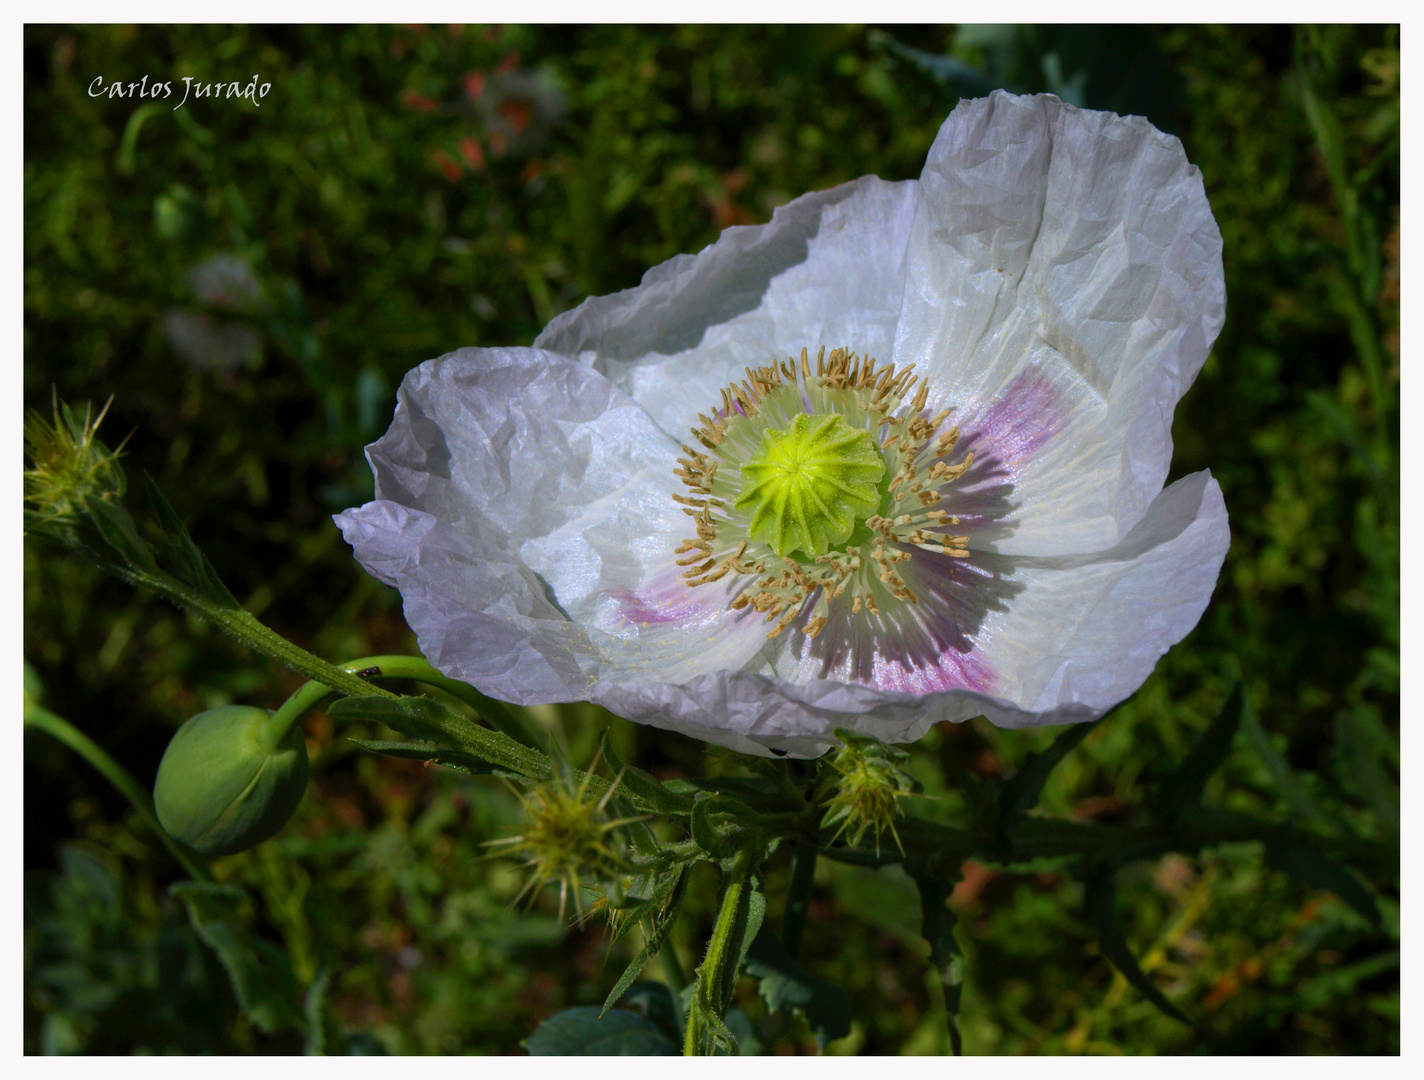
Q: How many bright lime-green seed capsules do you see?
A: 1